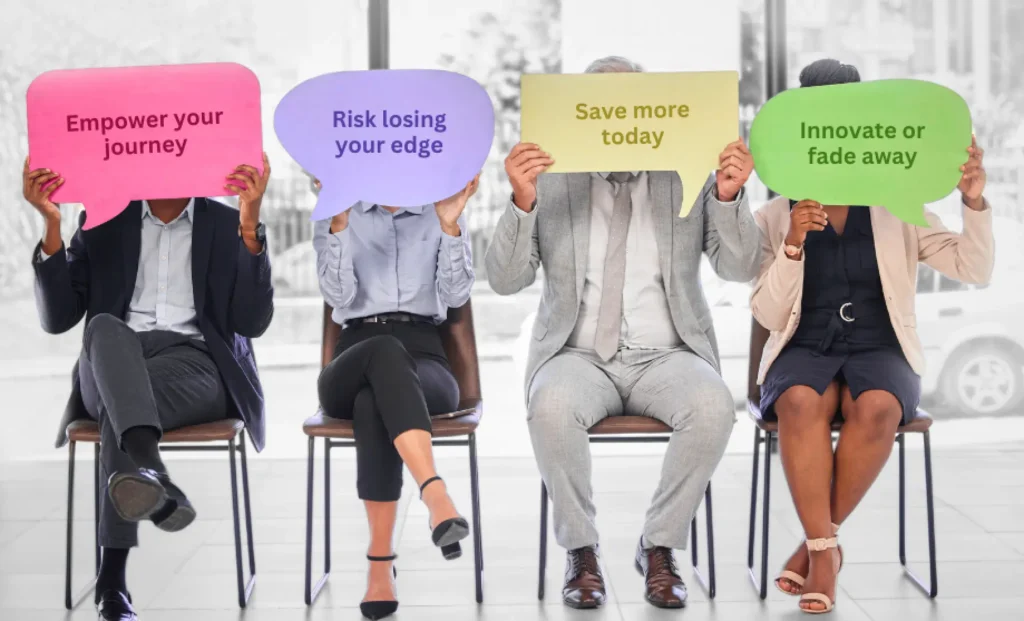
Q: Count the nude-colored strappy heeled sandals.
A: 2